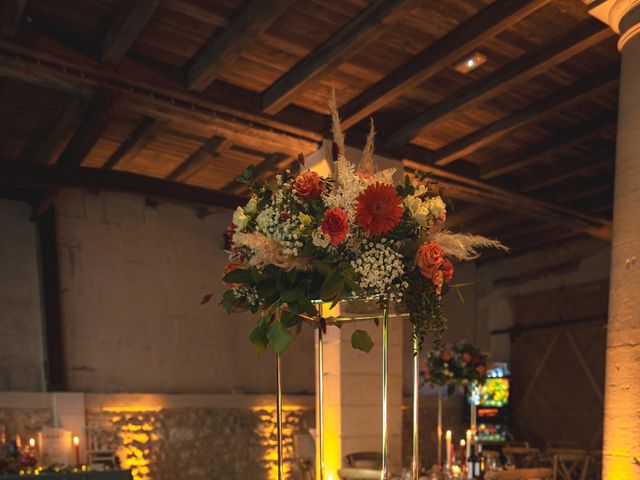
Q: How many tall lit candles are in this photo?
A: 5